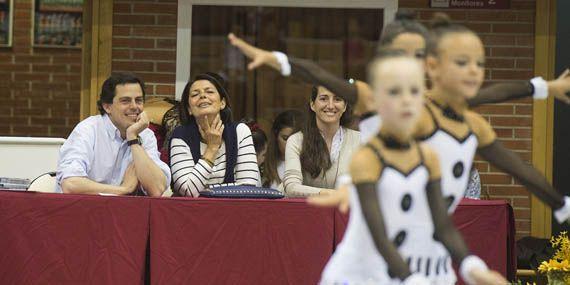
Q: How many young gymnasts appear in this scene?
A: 3